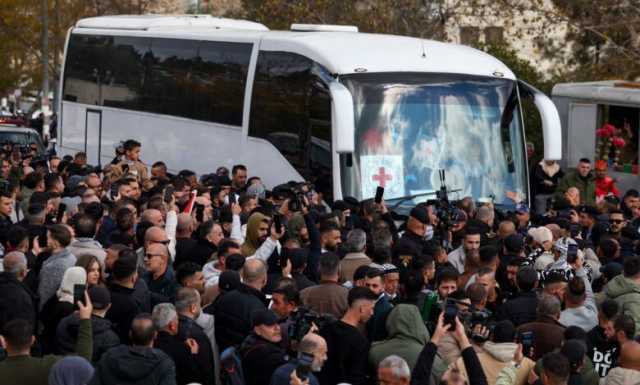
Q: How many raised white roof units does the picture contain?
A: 2